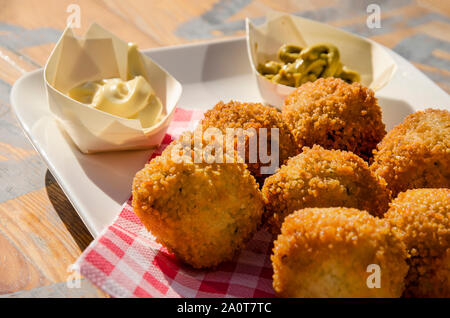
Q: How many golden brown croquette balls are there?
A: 7